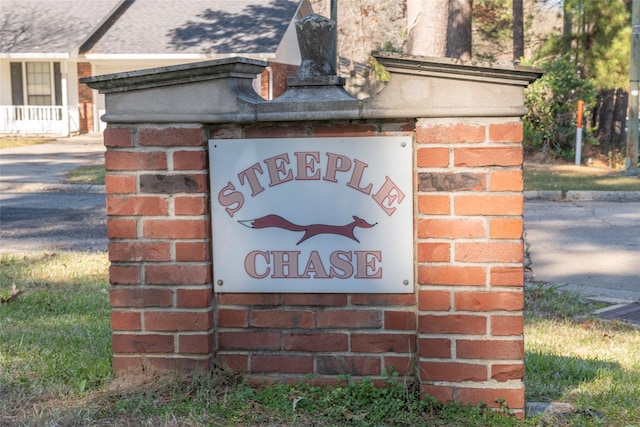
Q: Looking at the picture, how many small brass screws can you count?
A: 3